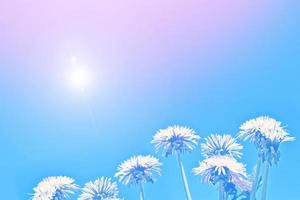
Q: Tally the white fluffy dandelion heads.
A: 7